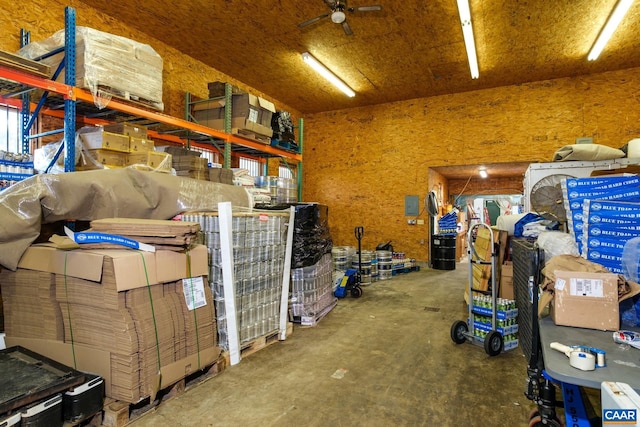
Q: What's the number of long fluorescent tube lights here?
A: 3